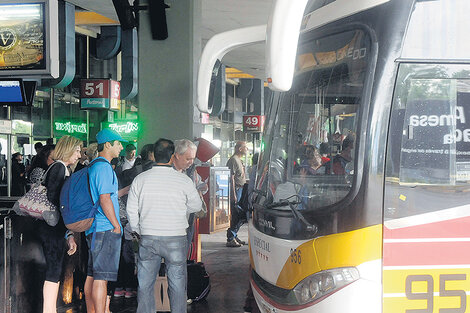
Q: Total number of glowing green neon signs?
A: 2